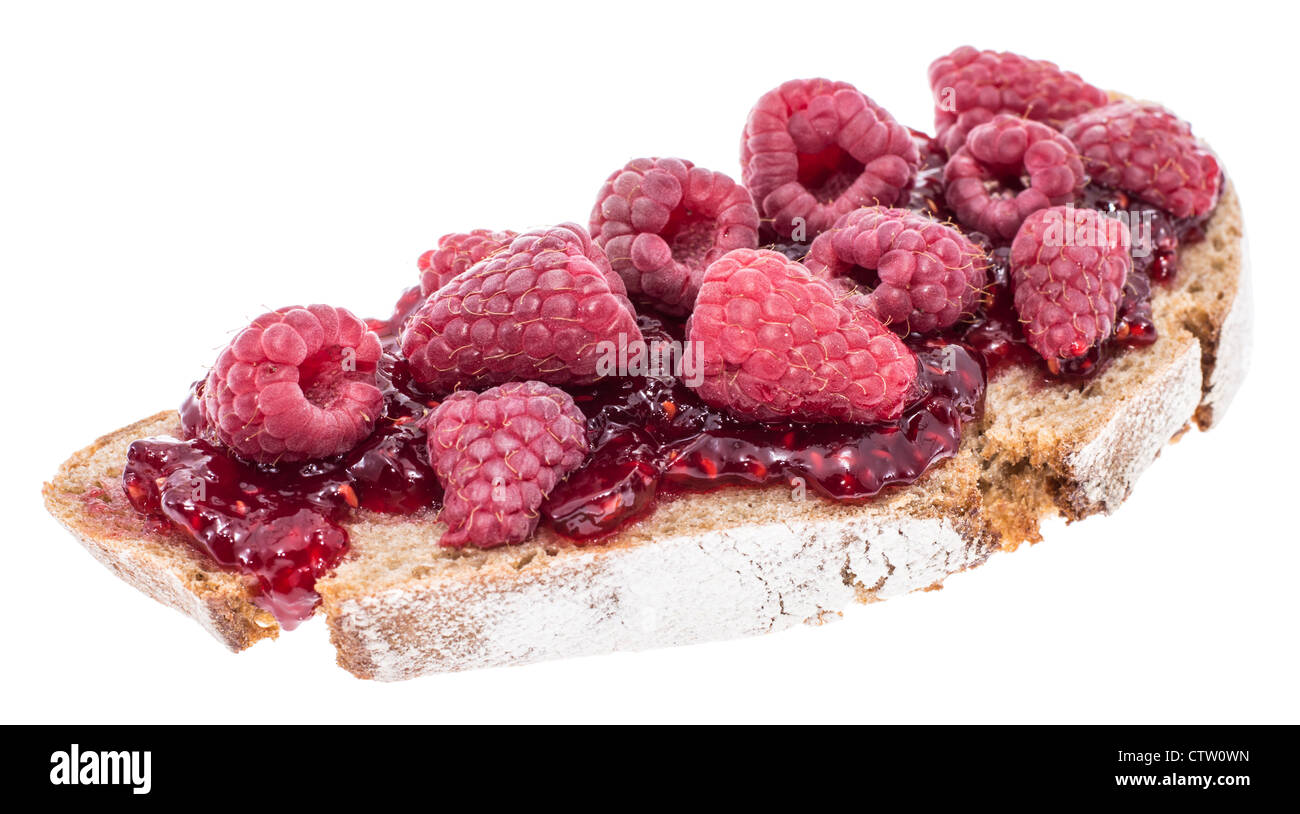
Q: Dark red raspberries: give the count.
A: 12